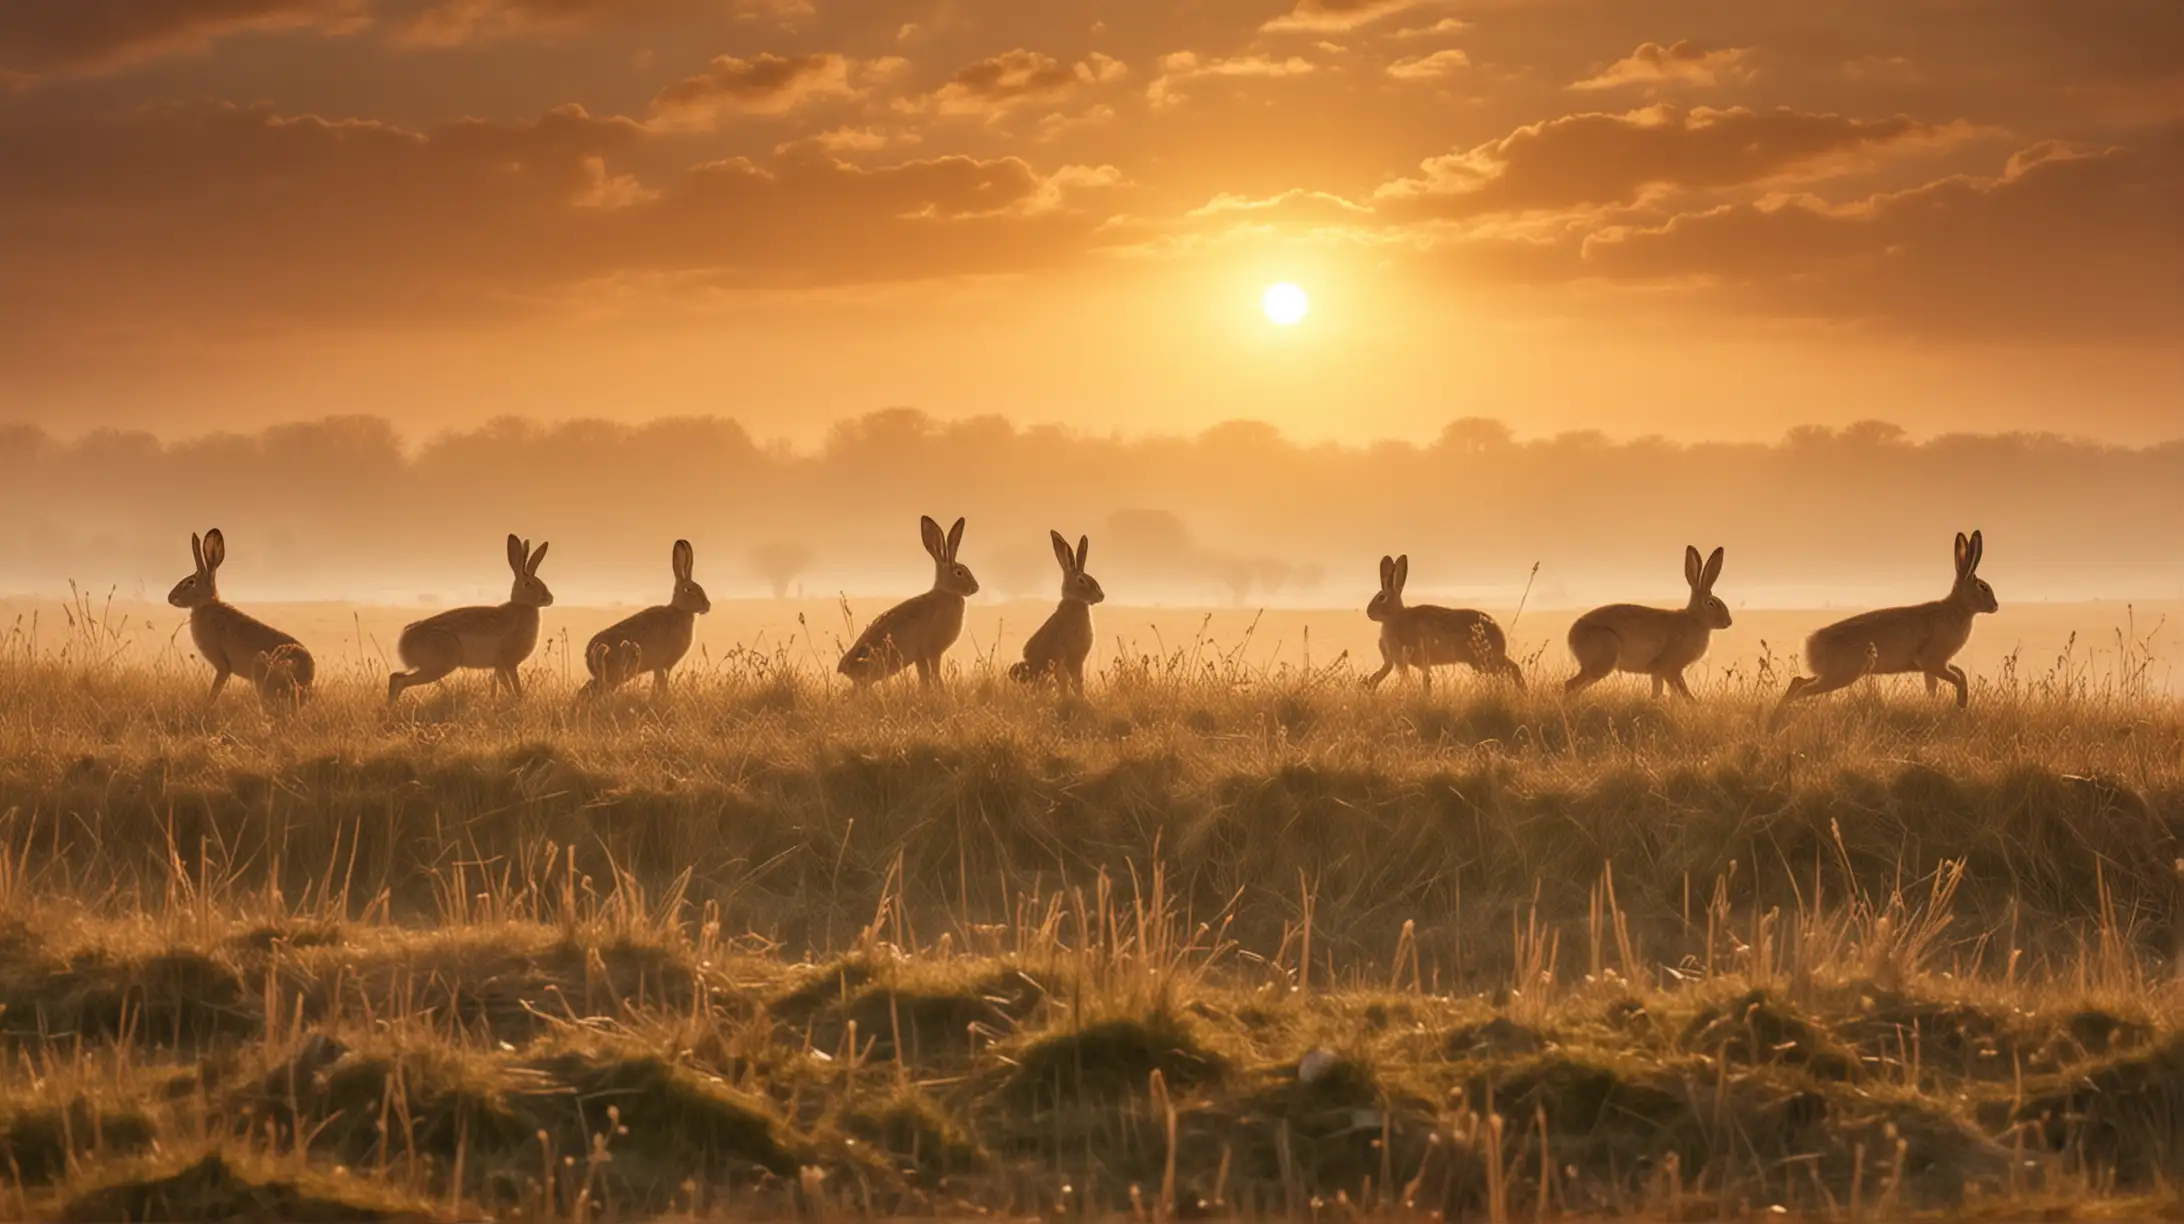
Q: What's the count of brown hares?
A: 8